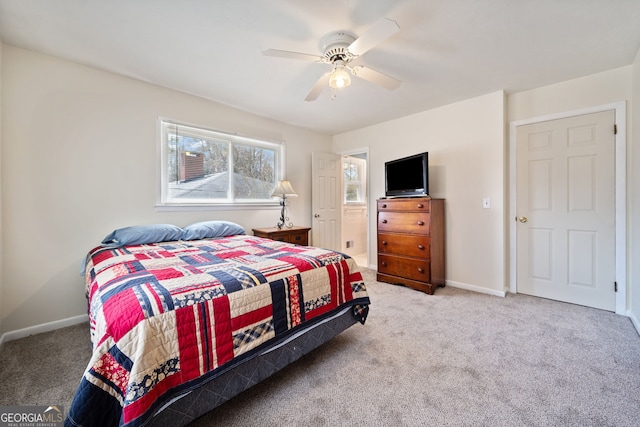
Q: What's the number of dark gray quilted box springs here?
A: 1